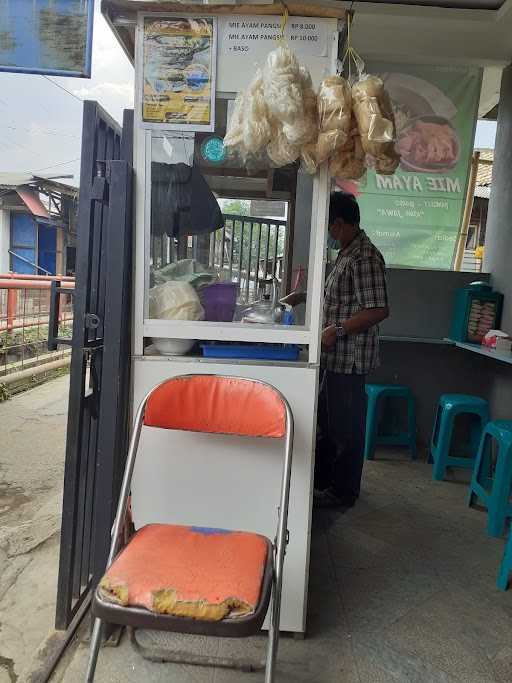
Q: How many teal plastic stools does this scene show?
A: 4